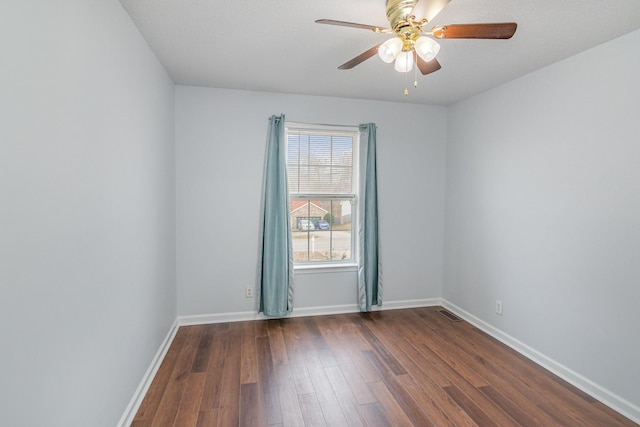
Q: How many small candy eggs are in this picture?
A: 0